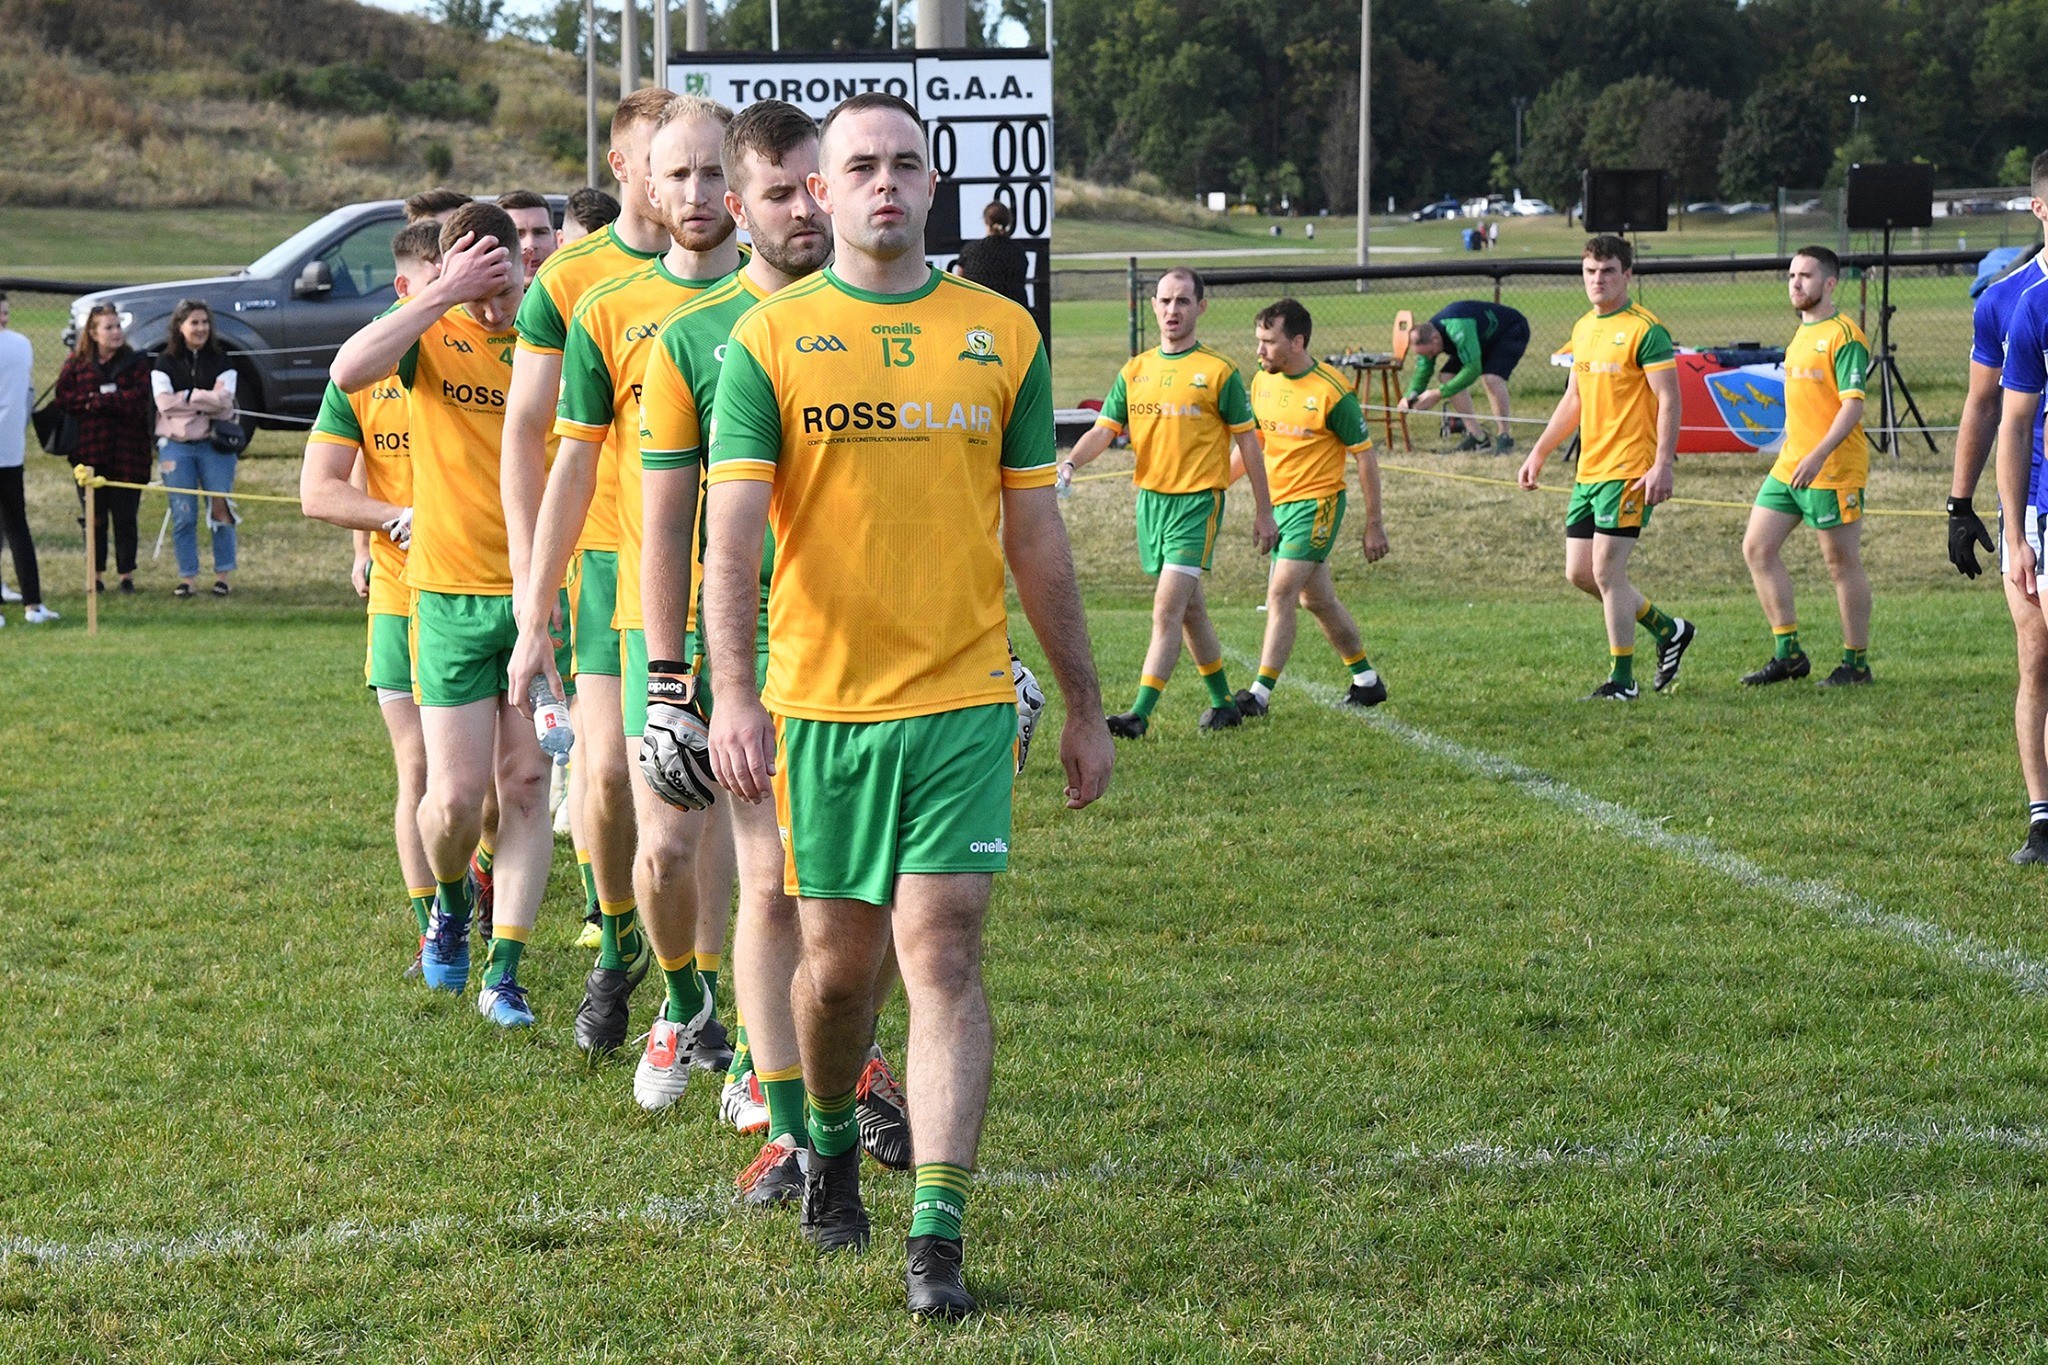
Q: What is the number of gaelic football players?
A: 15